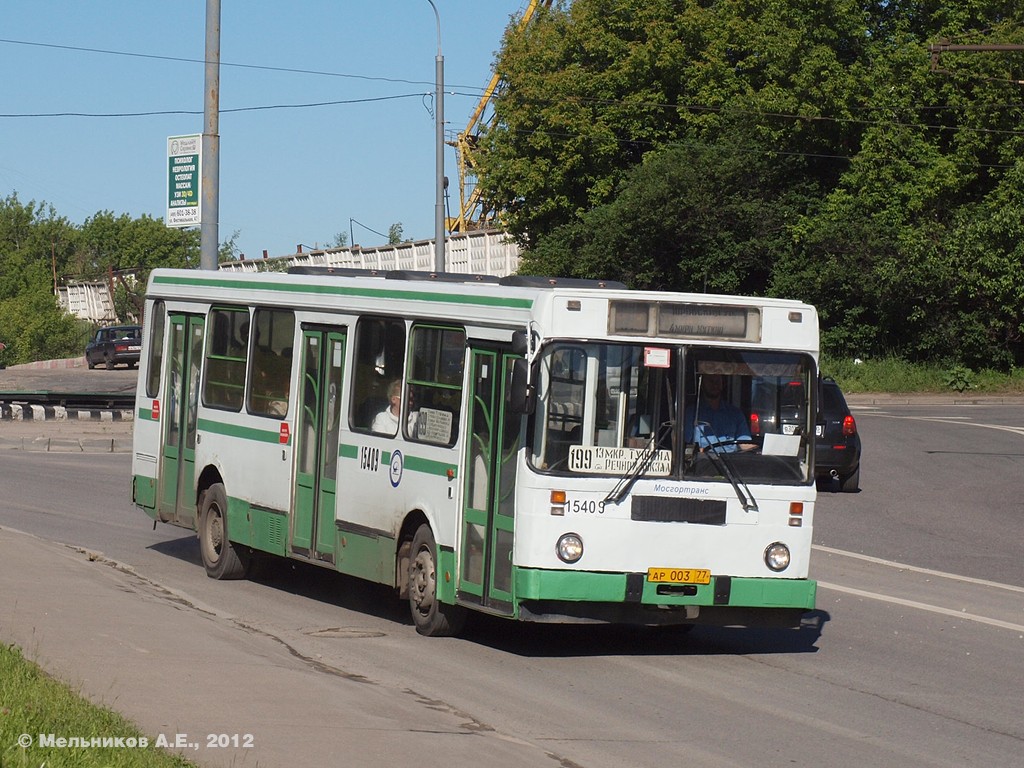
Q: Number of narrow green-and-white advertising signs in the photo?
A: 1